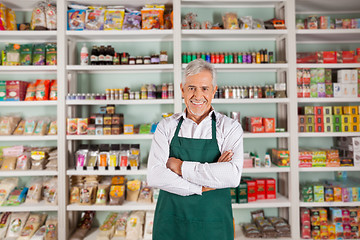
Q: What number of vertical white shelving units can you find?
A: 4